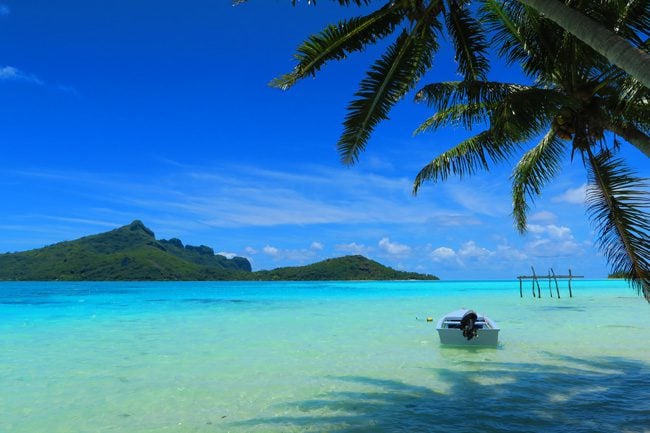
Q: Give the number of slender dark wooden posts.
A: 6